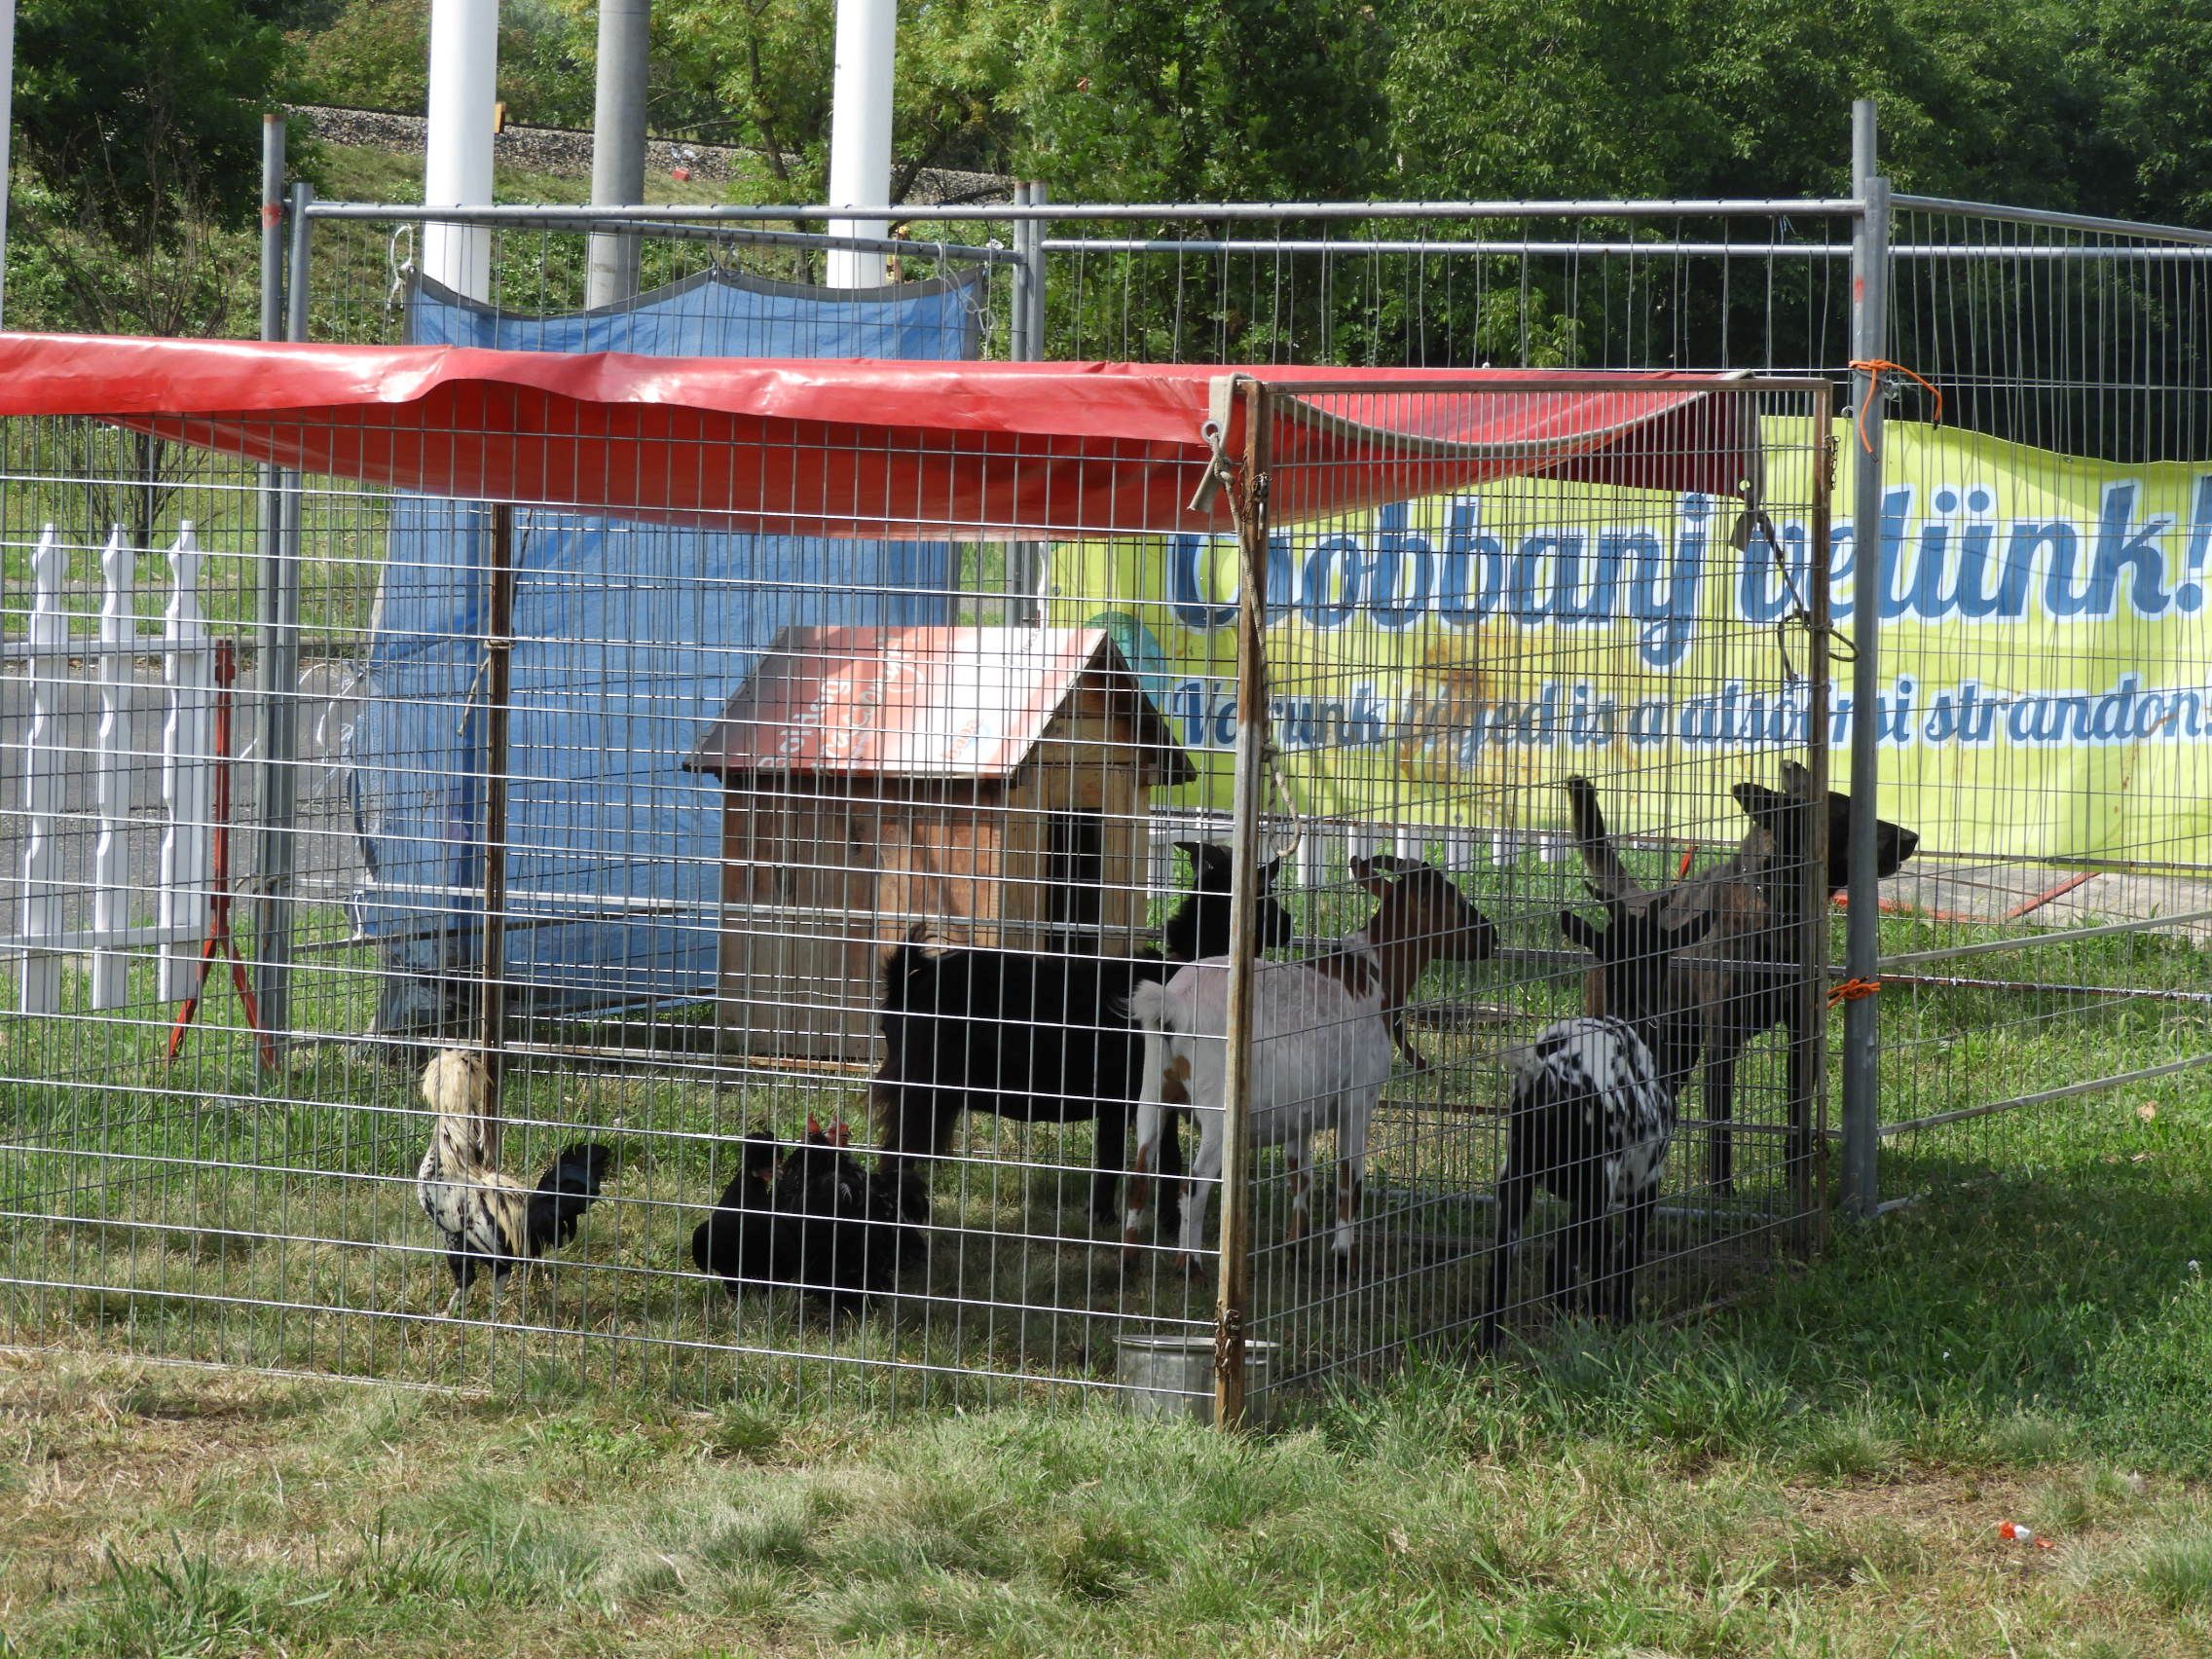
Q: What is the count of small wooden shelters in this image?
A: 1